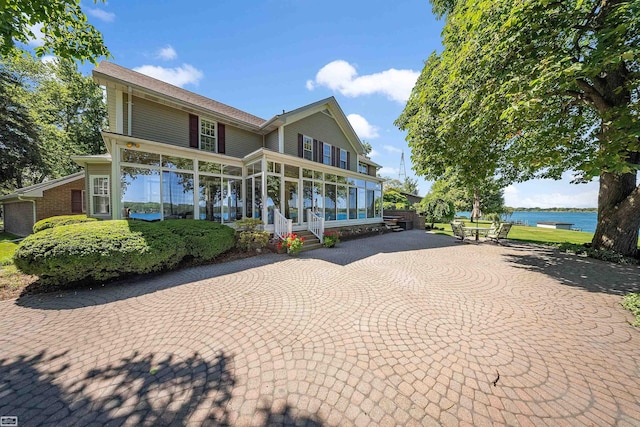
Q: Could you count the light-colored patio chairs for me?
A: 4